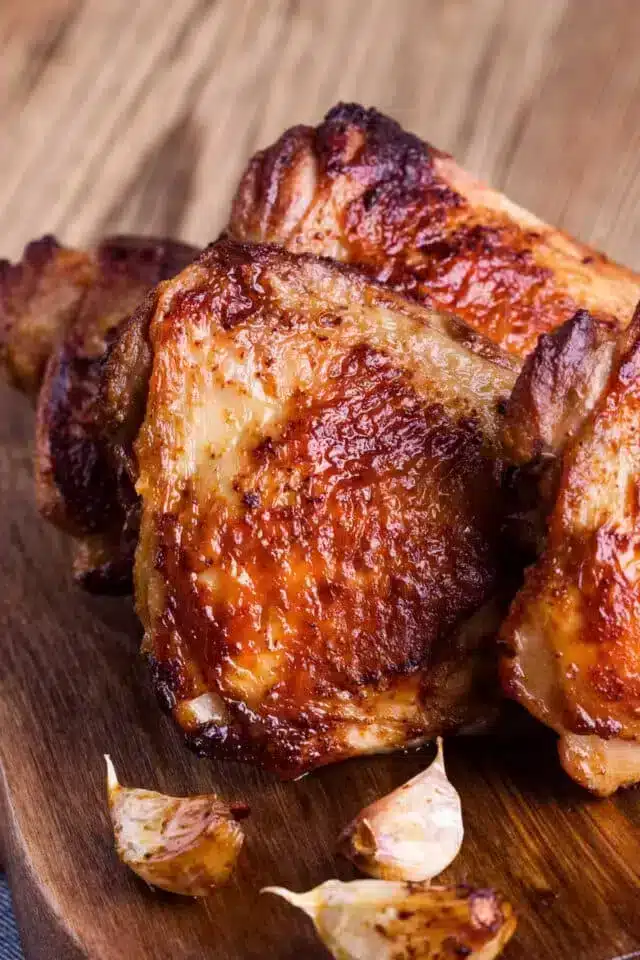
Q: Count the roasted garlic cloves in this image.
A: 3